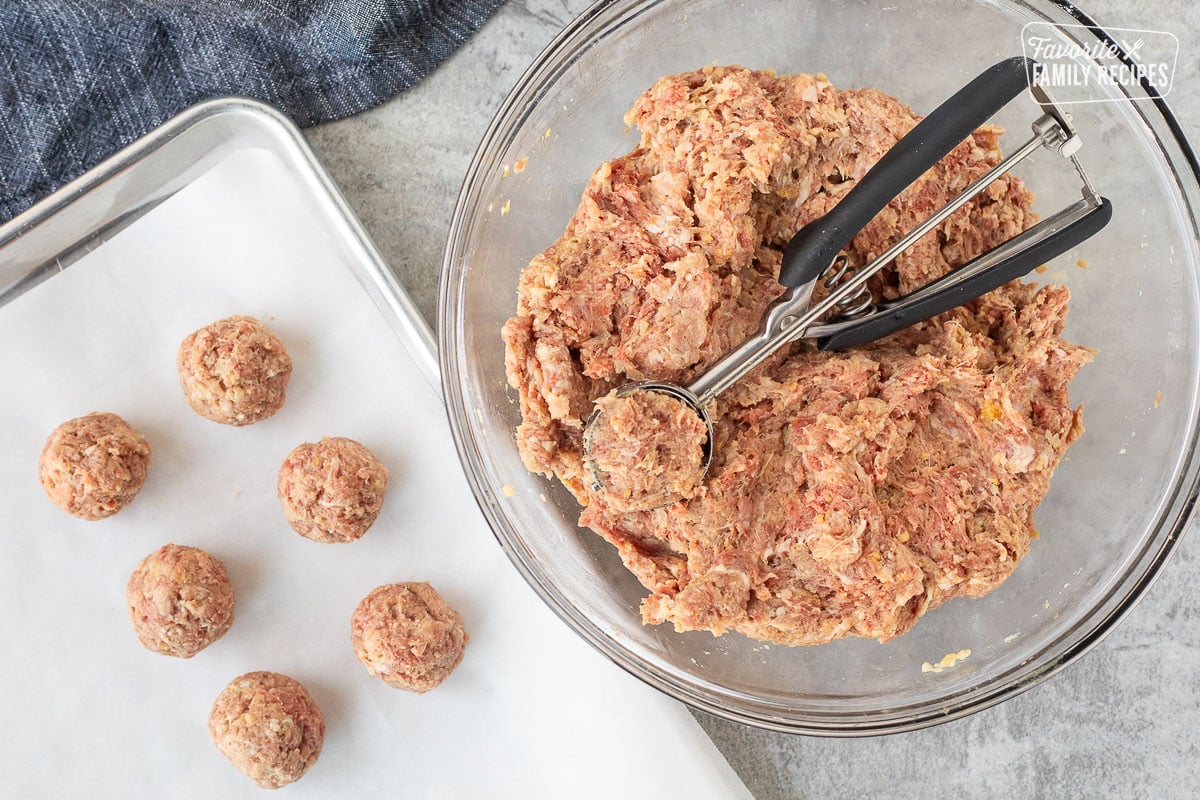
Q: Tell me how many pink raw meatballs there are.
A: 6